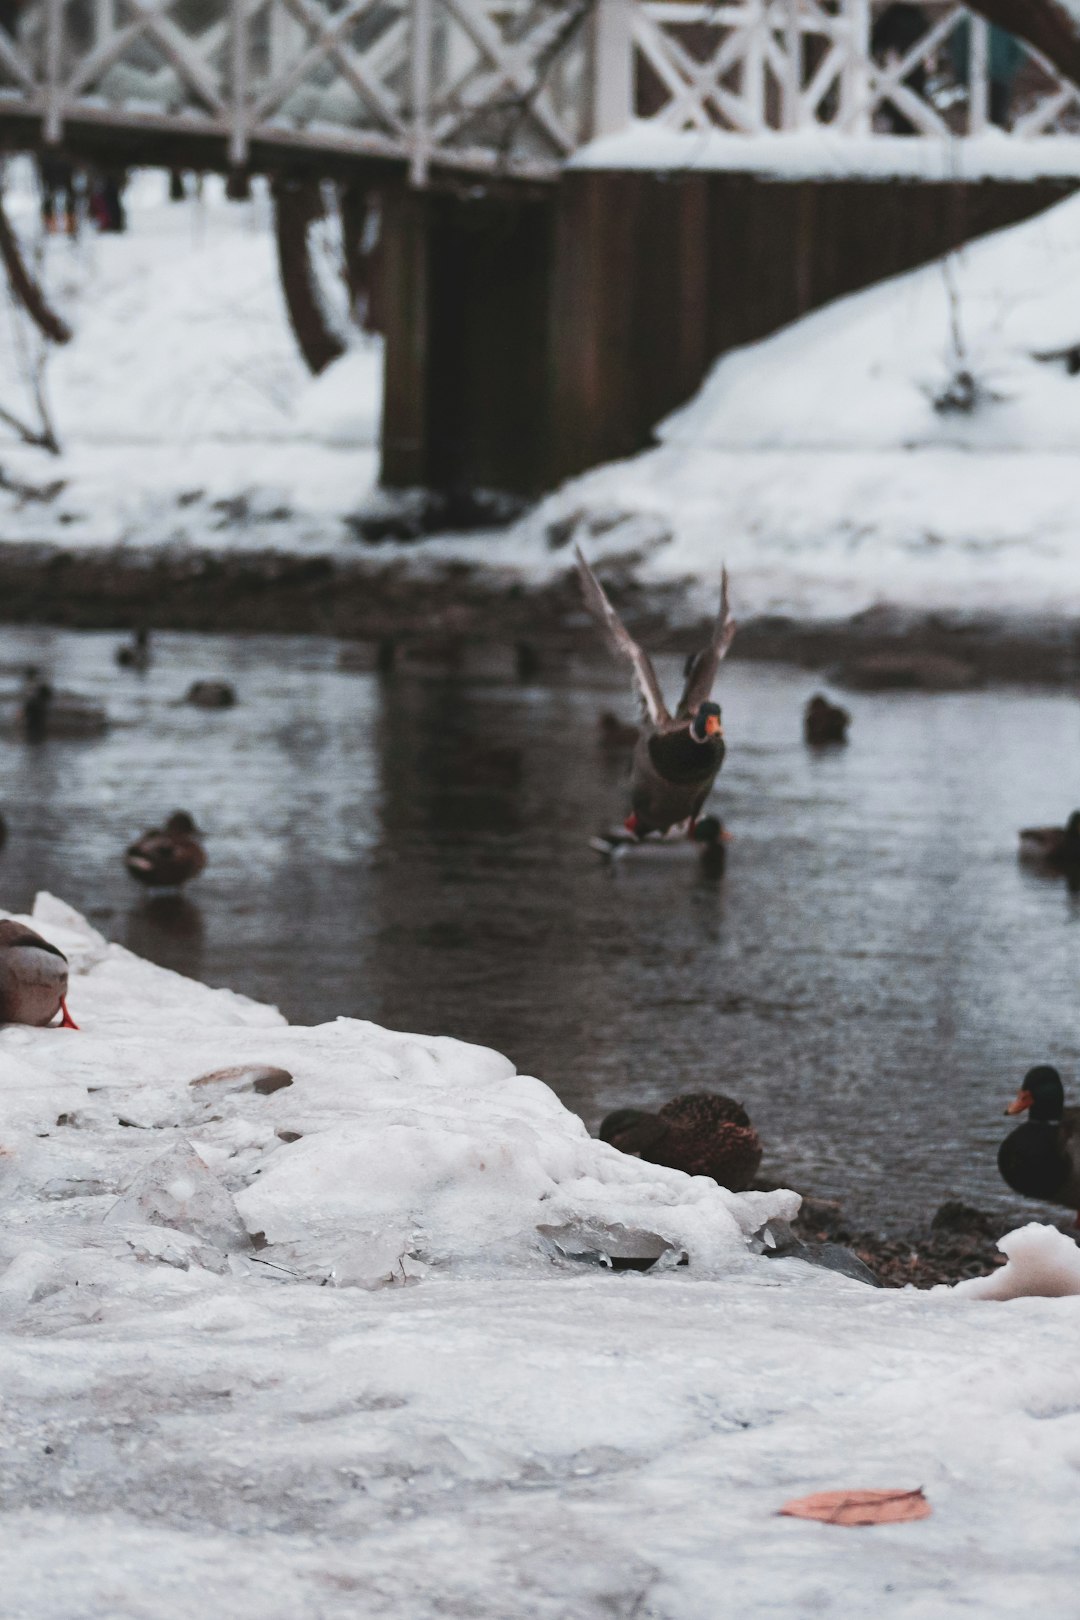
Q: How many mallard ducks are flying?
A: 1